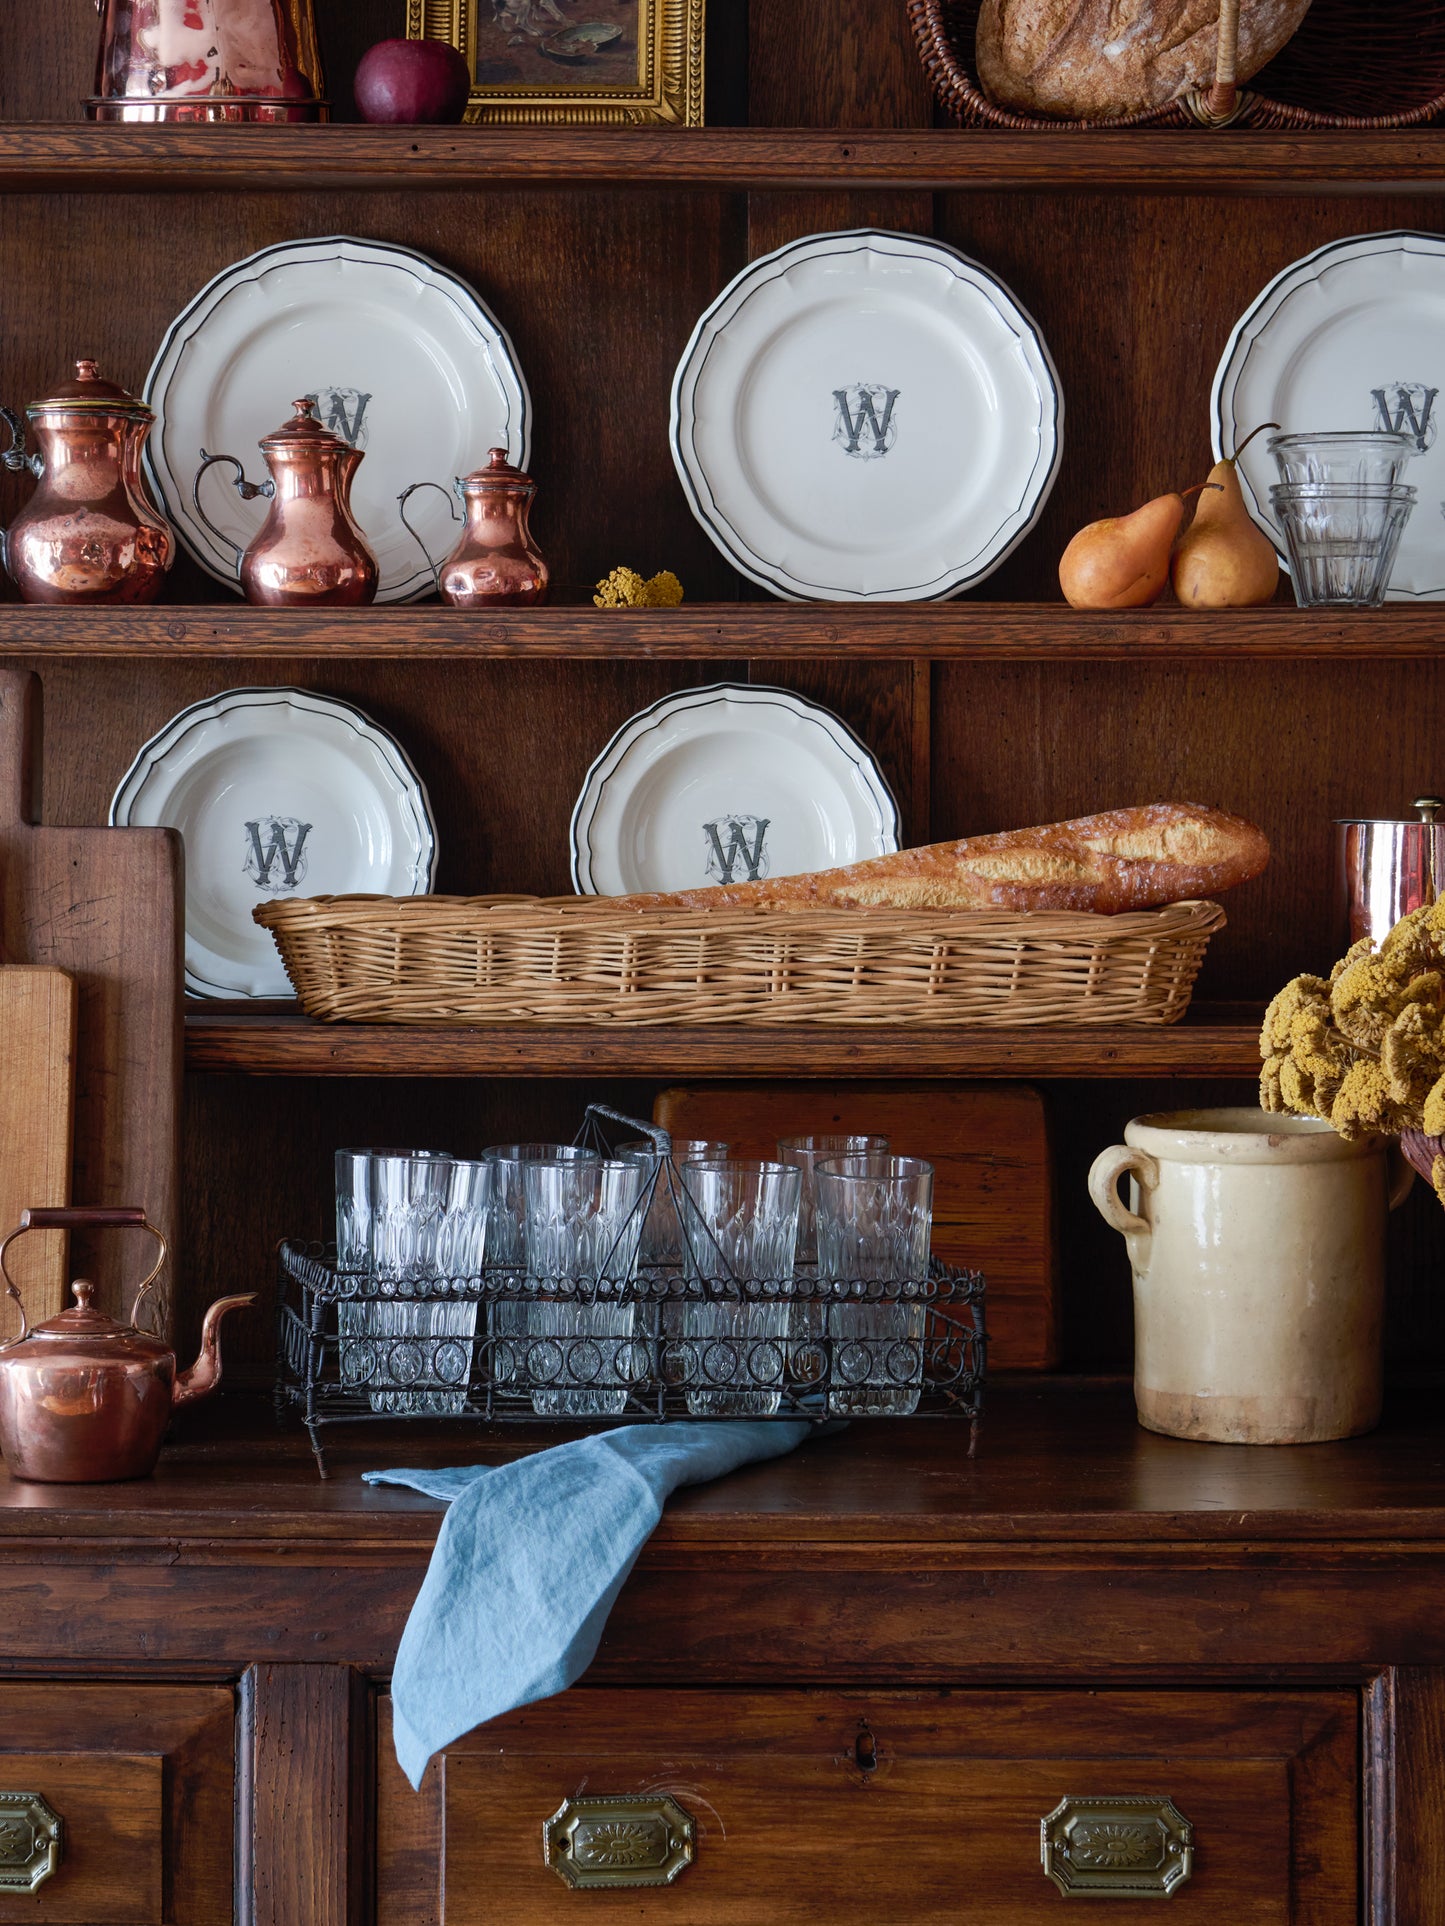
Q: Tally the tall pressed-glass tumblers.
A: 8